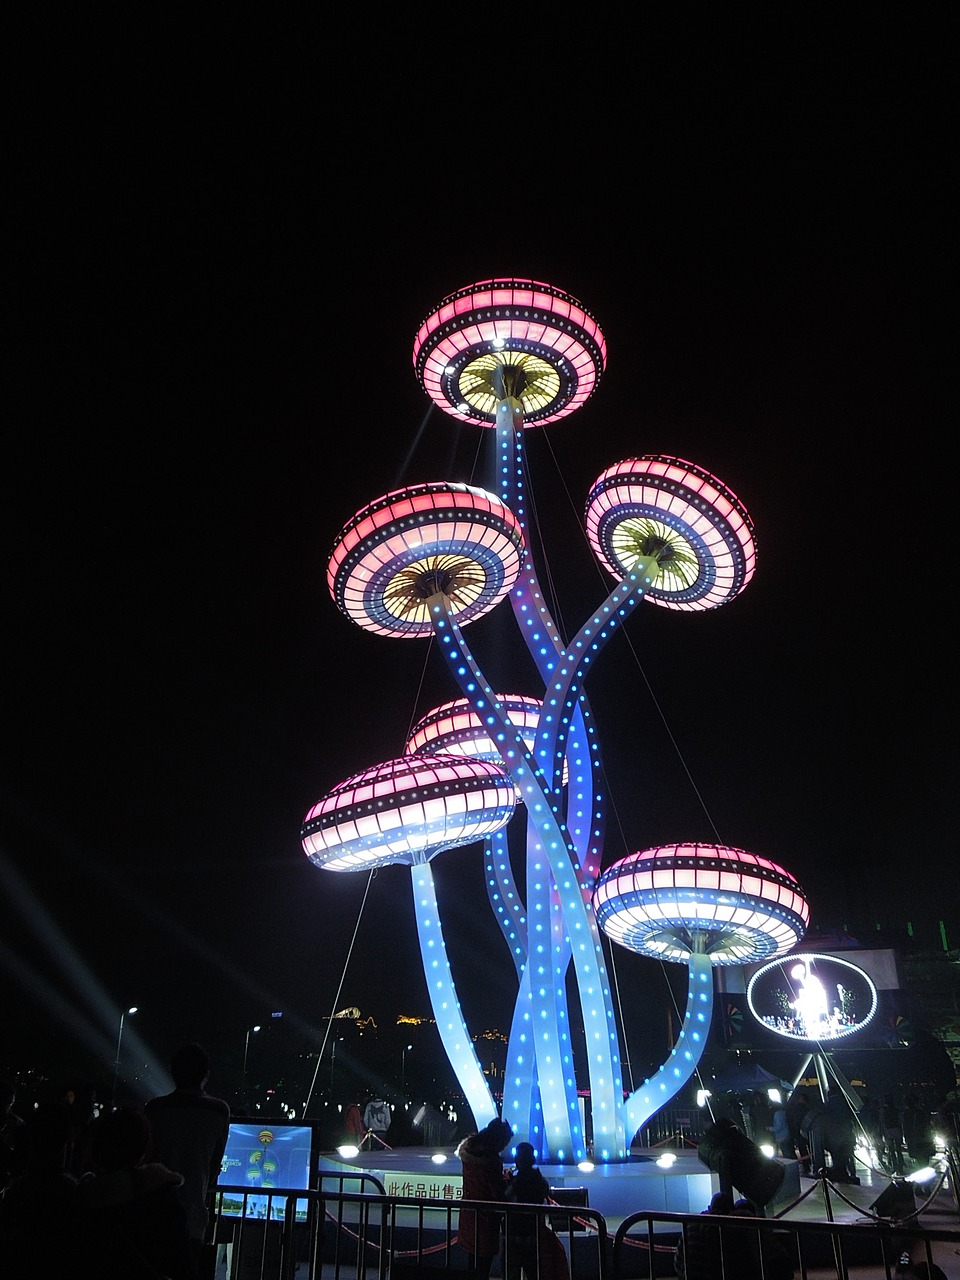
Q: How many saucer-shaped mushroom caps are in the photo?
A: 6